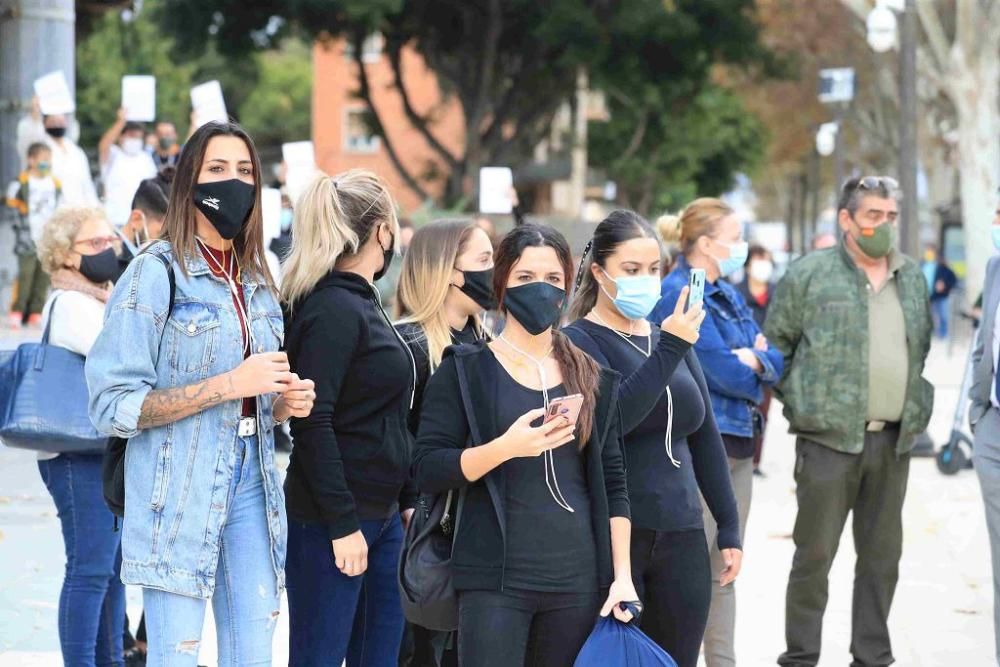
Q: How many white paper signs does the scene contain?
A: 6